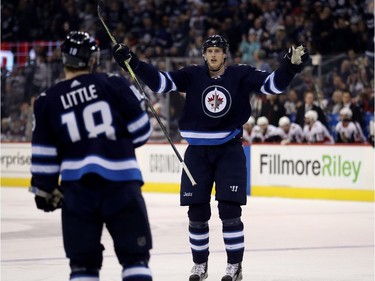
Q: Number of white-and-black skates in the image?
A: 2